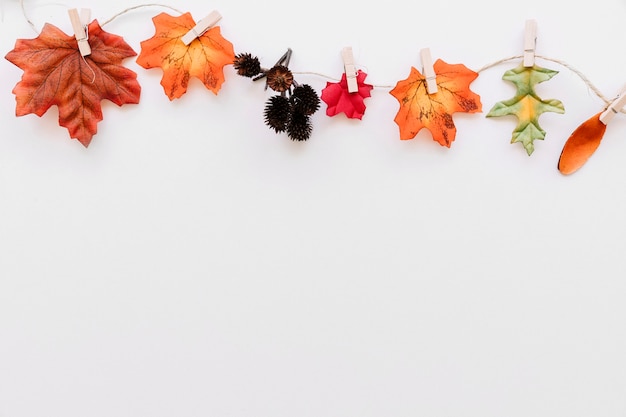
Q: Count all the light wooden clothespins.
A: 6